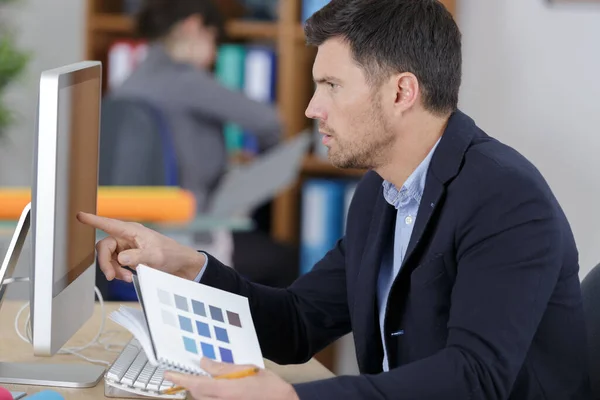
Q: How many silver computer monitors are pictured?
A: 1